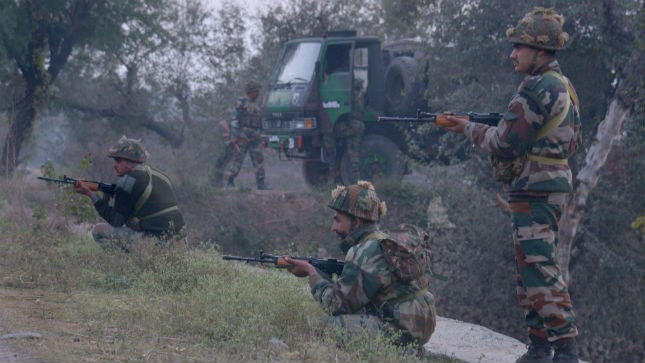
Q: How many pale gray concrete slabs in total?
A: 1